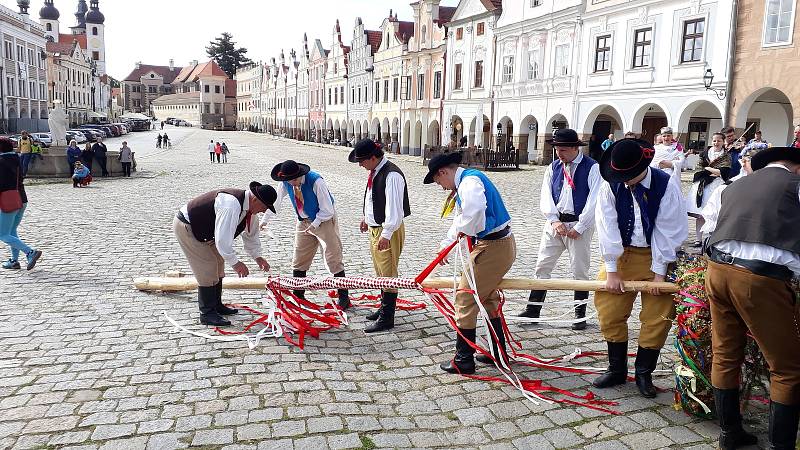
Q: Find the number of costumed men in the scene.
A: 7